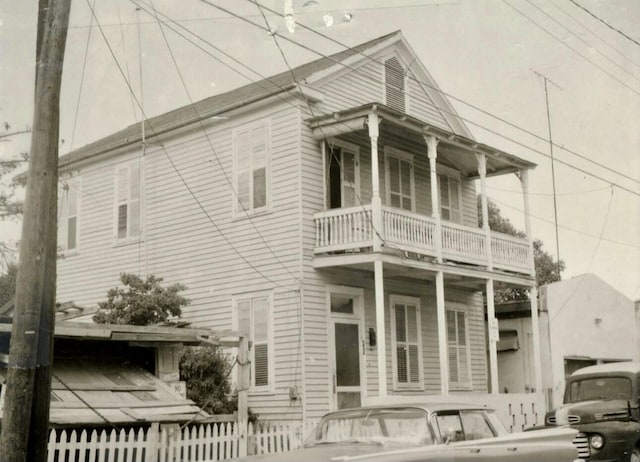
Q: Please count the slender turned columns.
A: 4